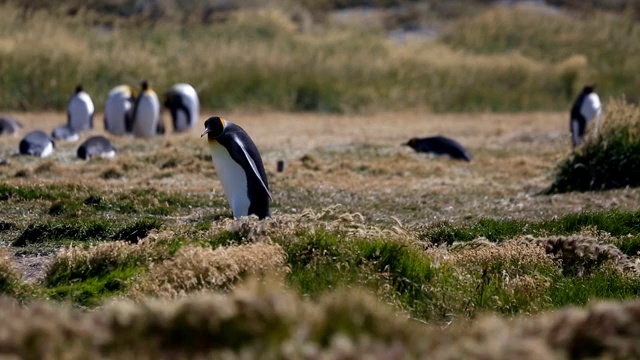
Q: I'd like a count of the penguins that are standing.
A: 6